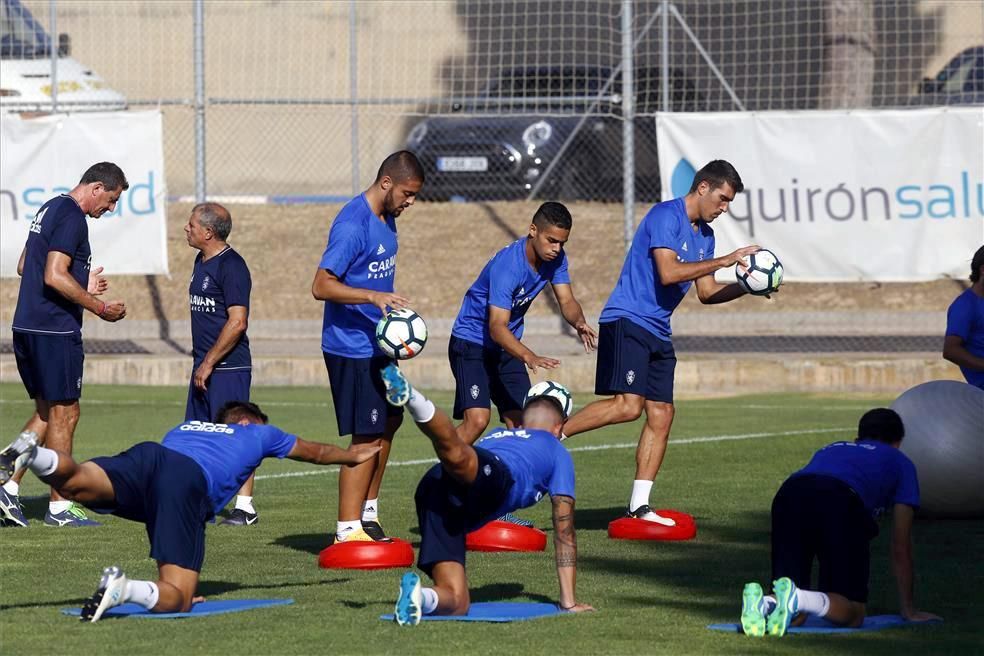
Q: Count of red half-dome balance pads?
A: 3